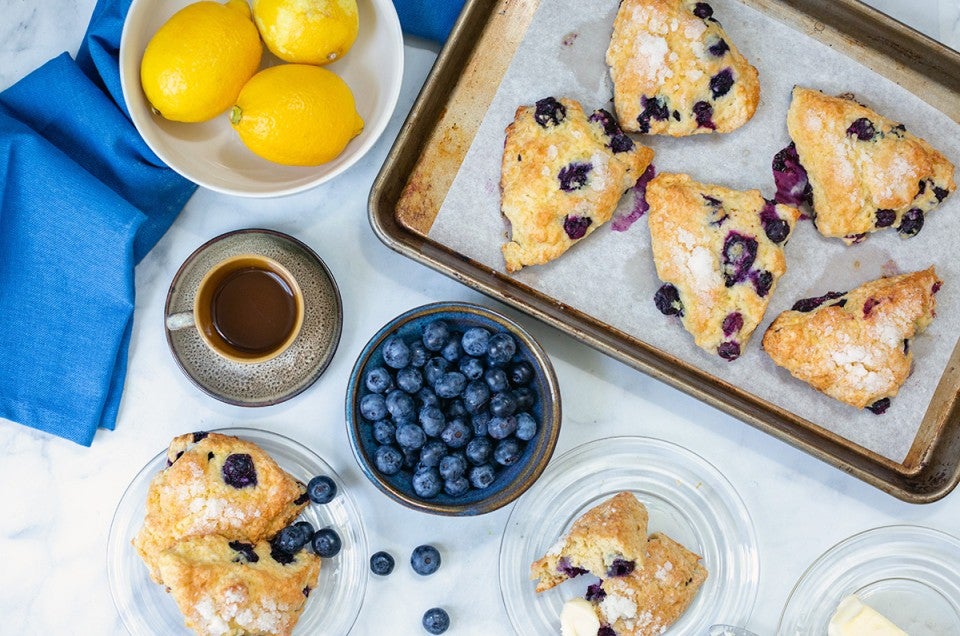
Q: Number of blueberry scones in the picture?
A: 8